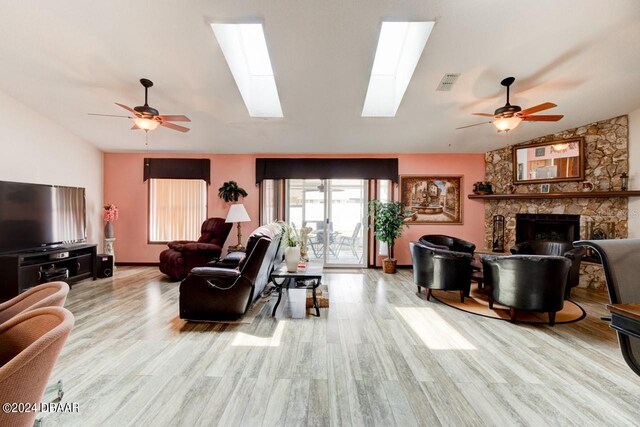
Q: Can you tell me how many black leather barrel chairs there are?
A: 4